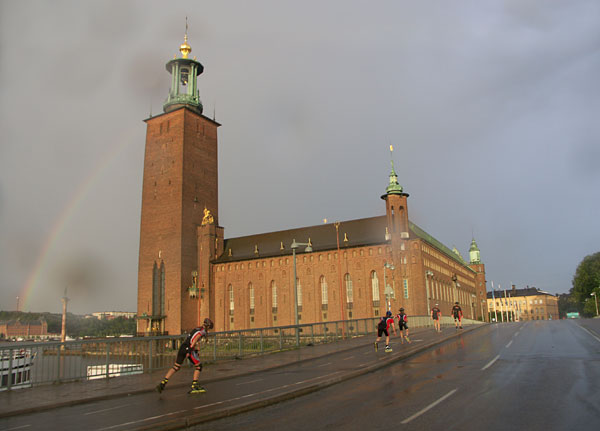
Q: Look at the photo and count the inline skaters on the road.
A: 5